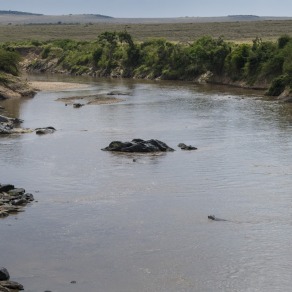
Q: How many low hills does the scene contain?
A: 3